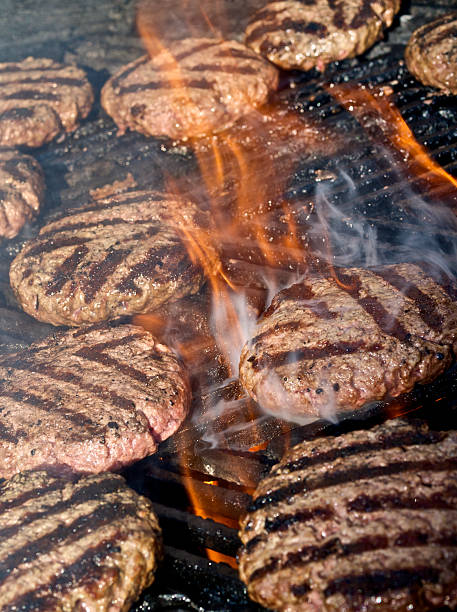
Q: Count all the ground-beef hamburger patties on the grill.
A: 10